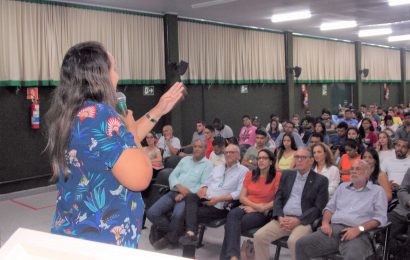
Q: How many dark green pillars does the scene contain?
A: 4